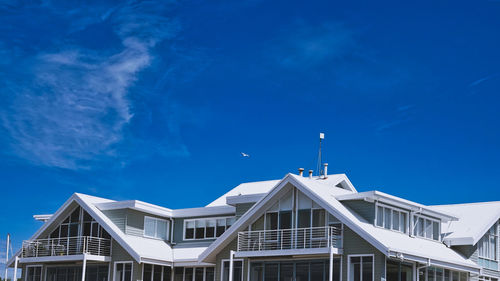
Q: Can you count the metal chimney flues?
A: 3